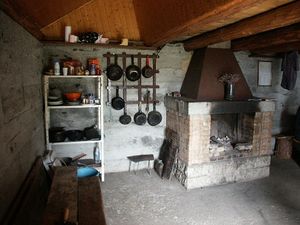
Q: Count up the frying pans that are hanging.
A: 7